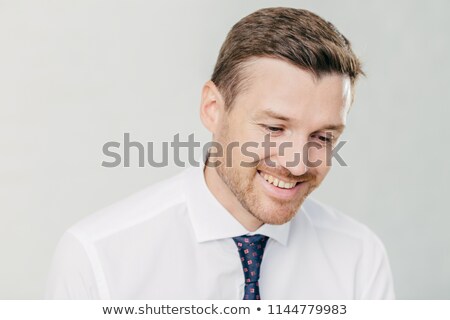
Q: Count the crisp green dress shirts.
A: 0